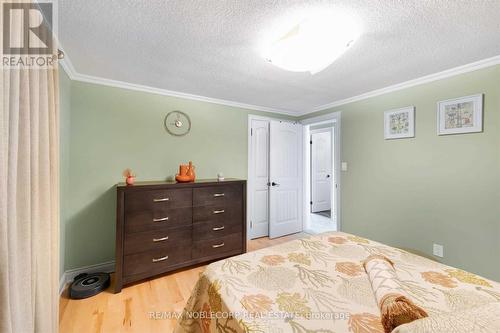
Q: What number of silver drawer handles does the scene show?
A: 8